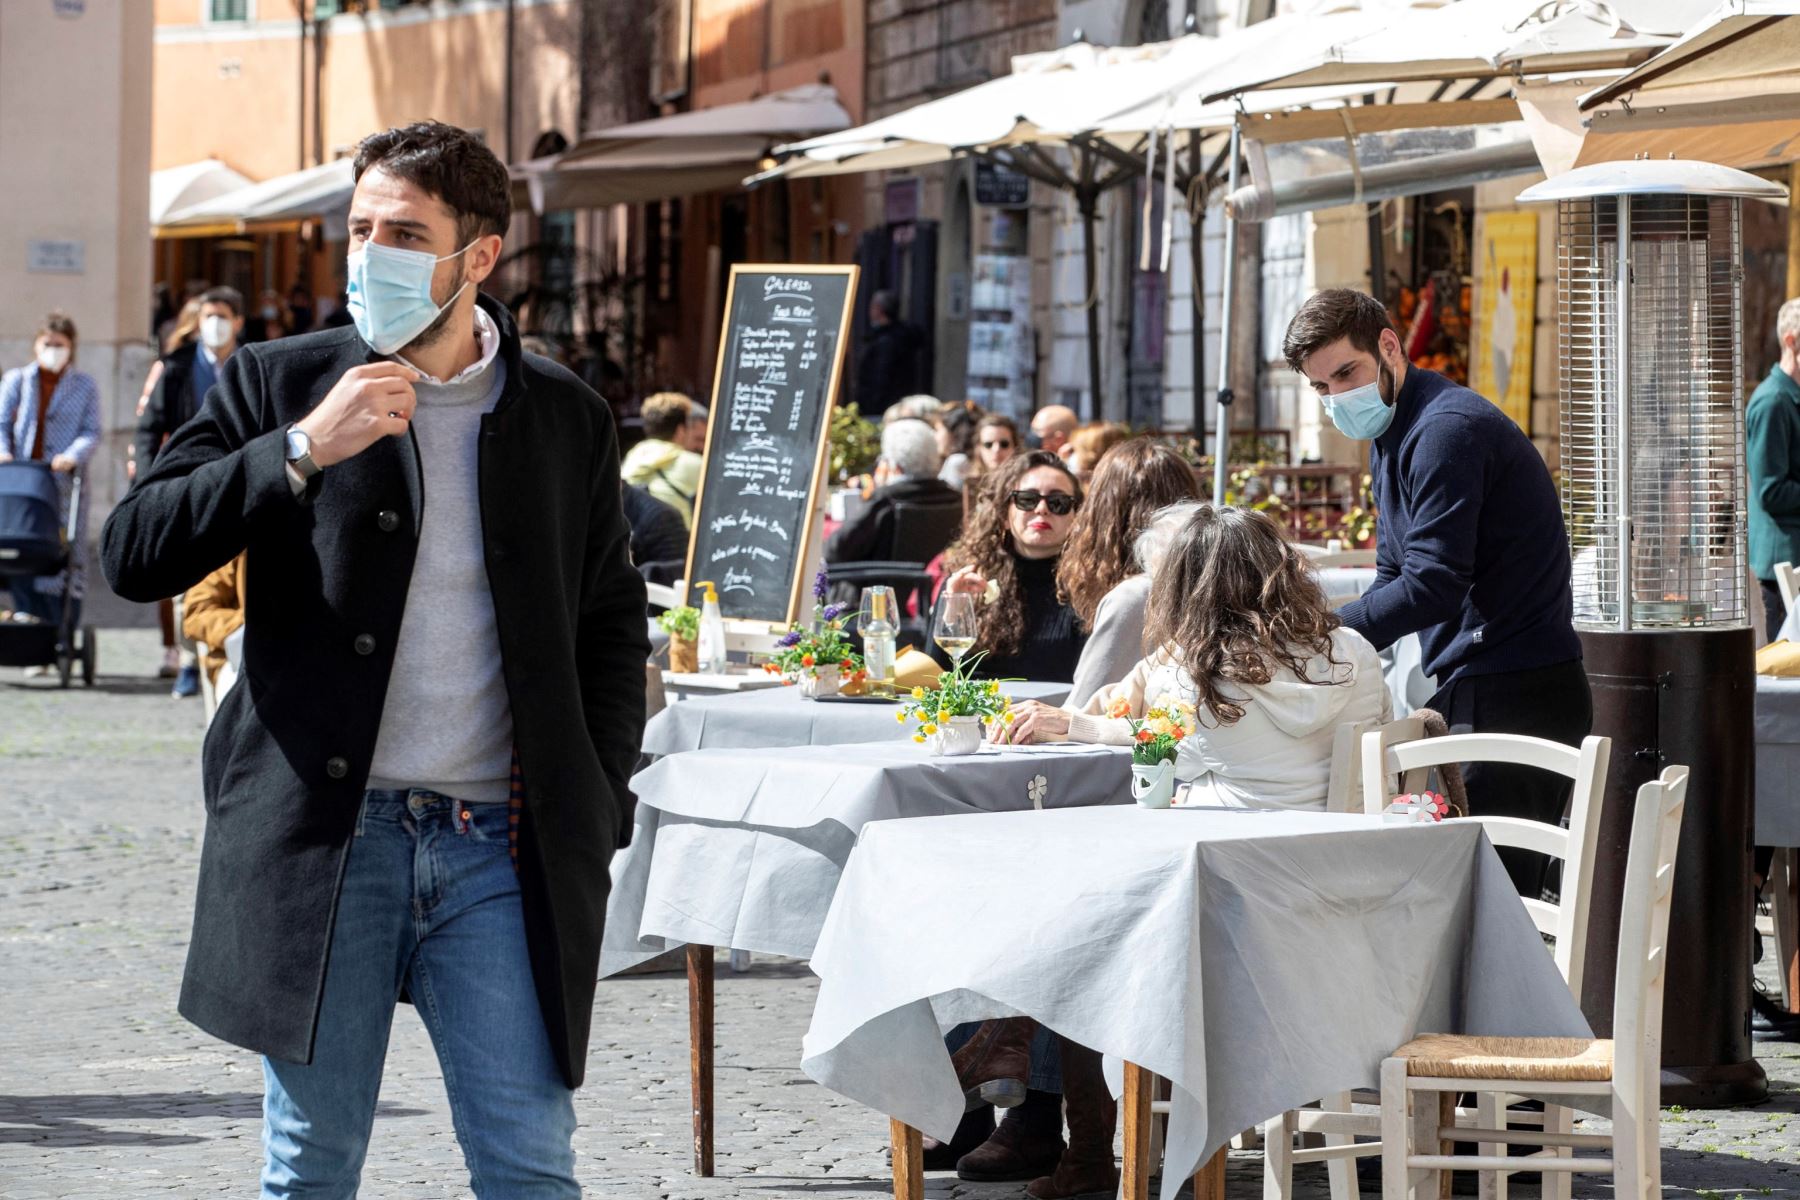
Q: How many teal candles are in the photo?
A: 0